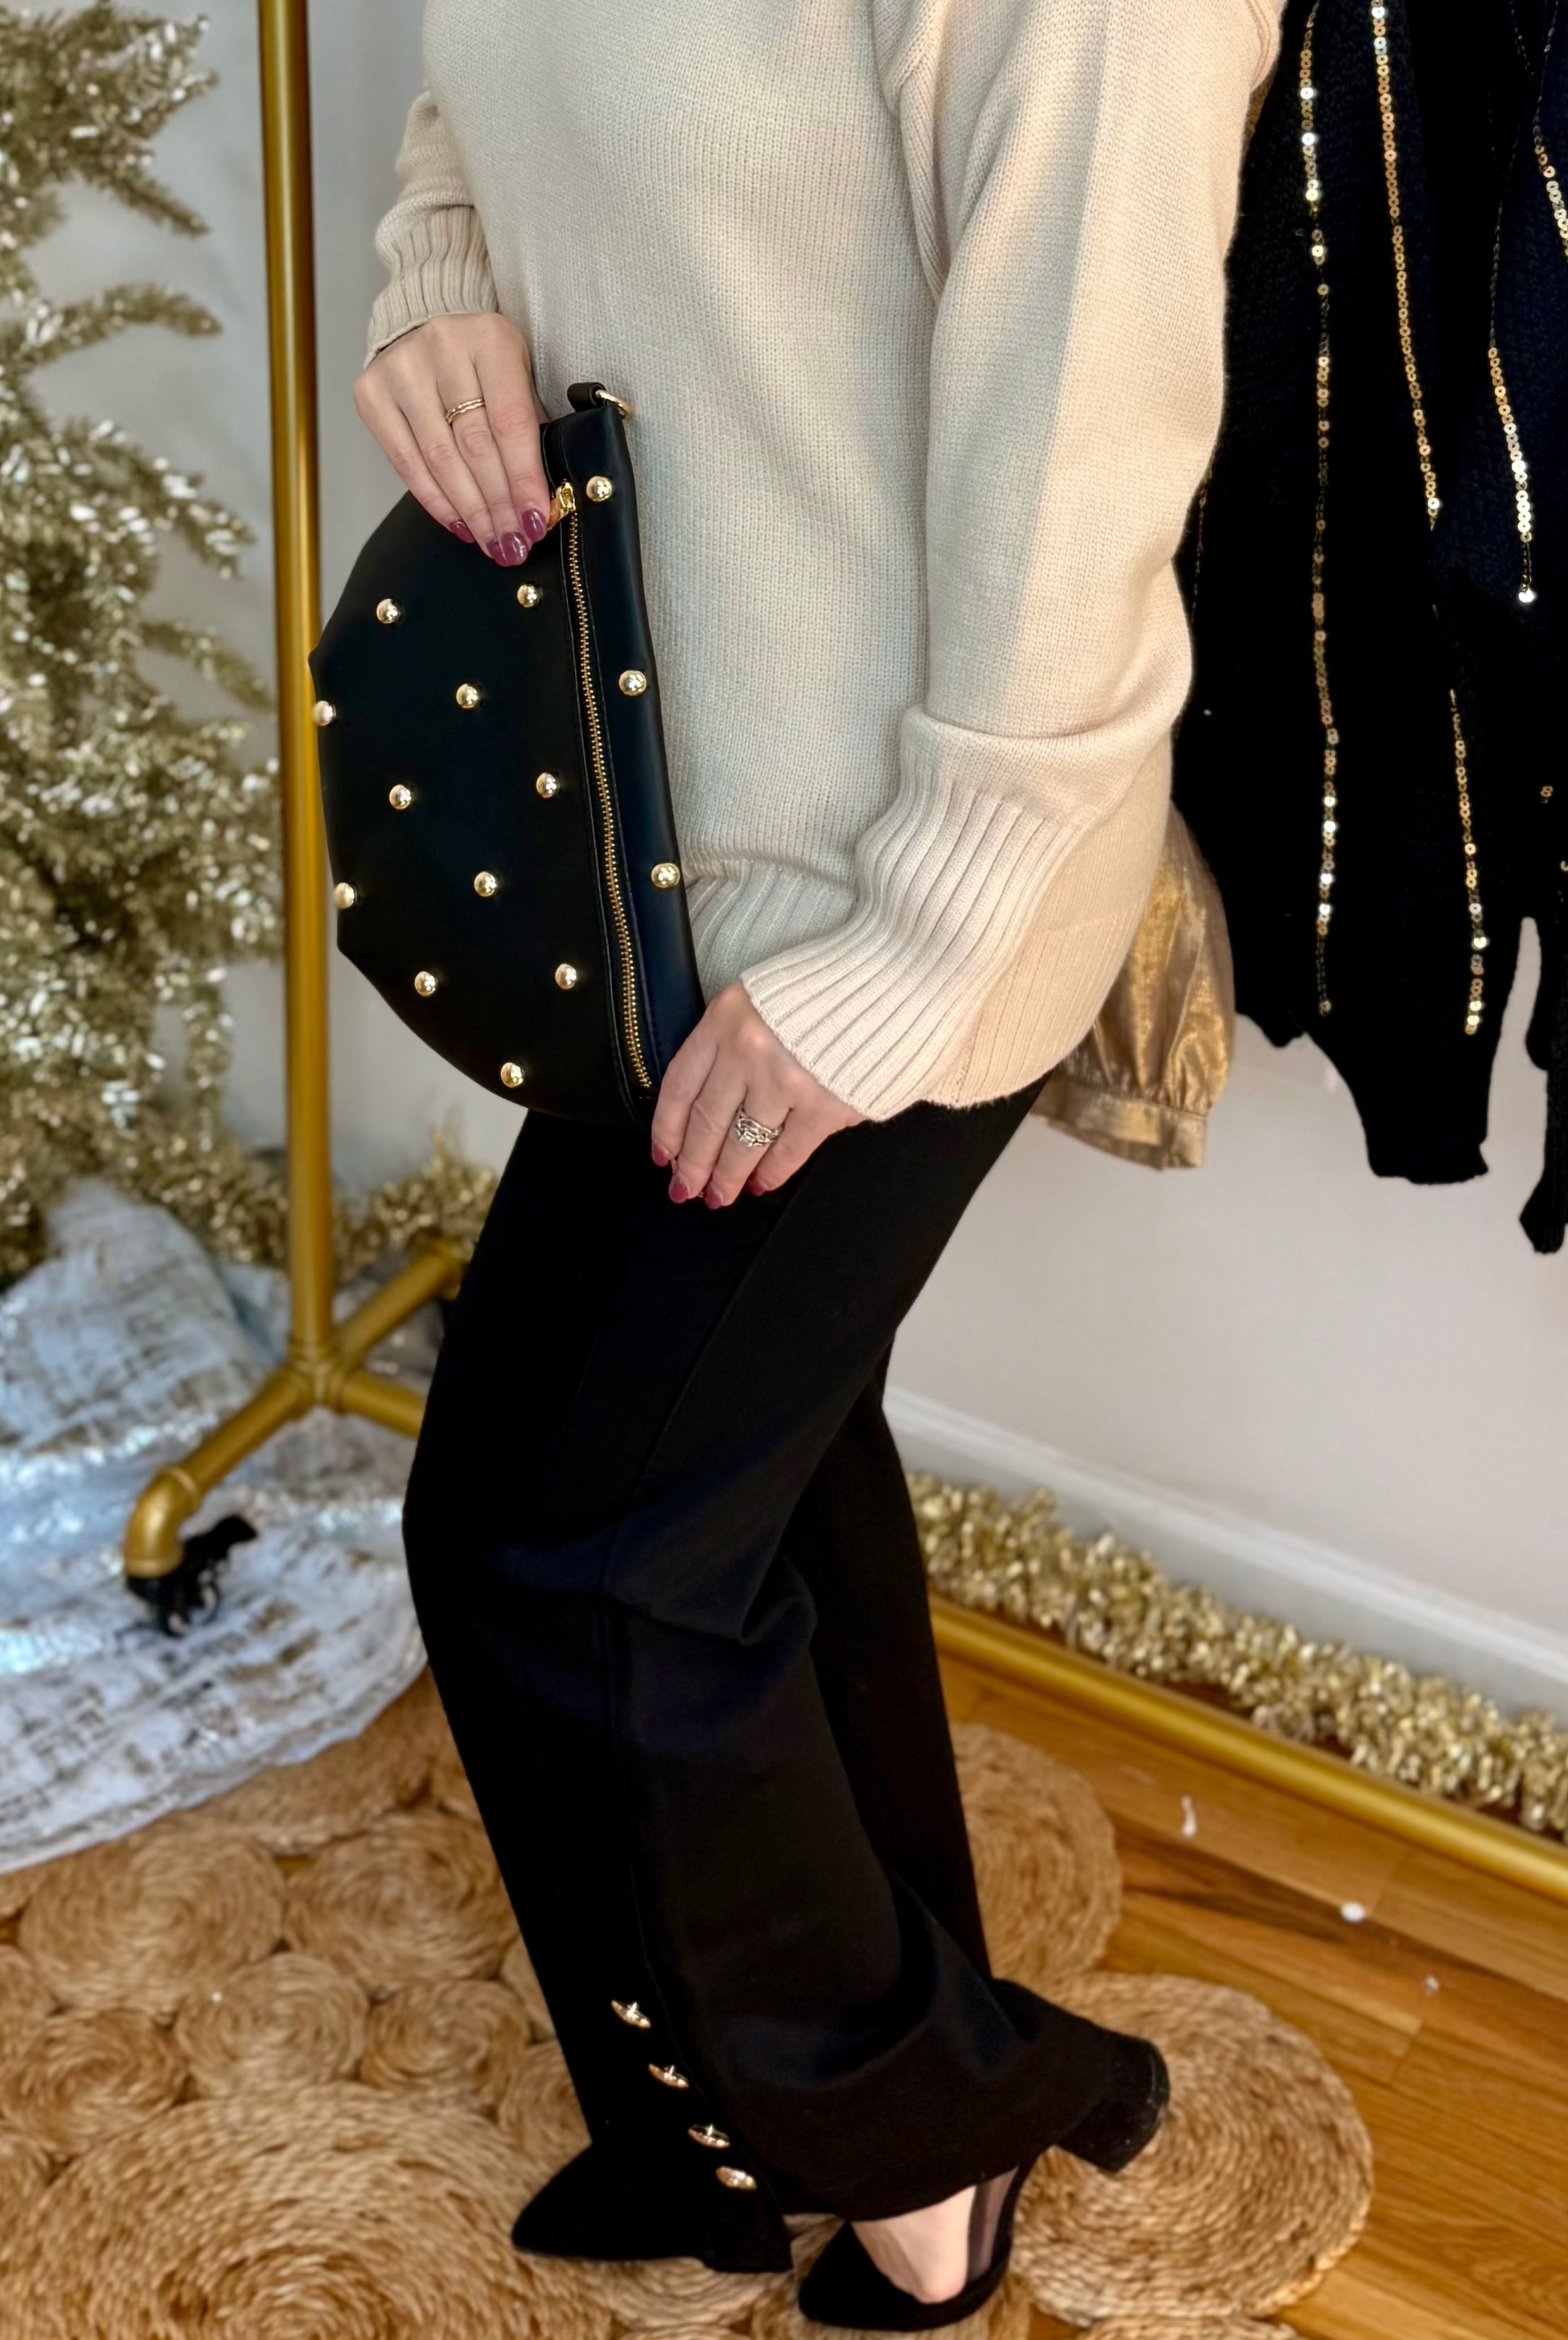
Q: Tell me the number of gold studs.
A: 14